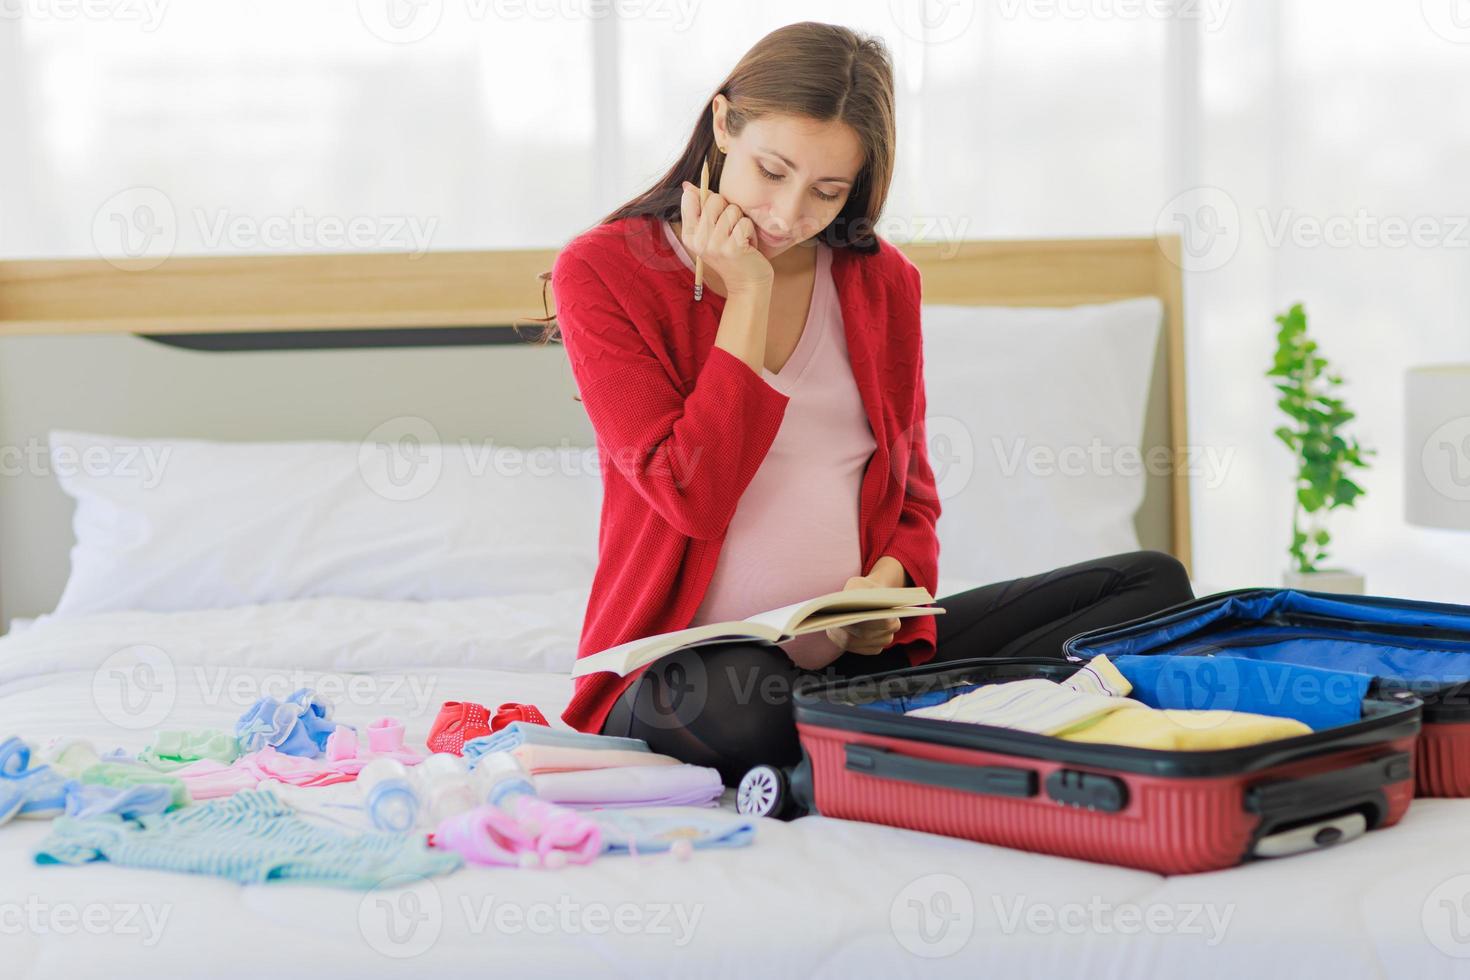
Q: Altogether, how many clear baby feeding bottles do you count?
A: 3